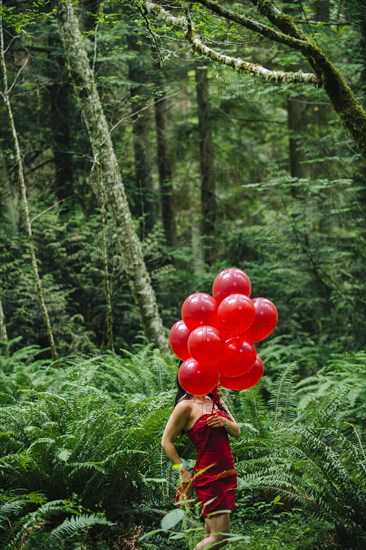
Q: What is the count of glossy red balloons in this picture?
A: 9